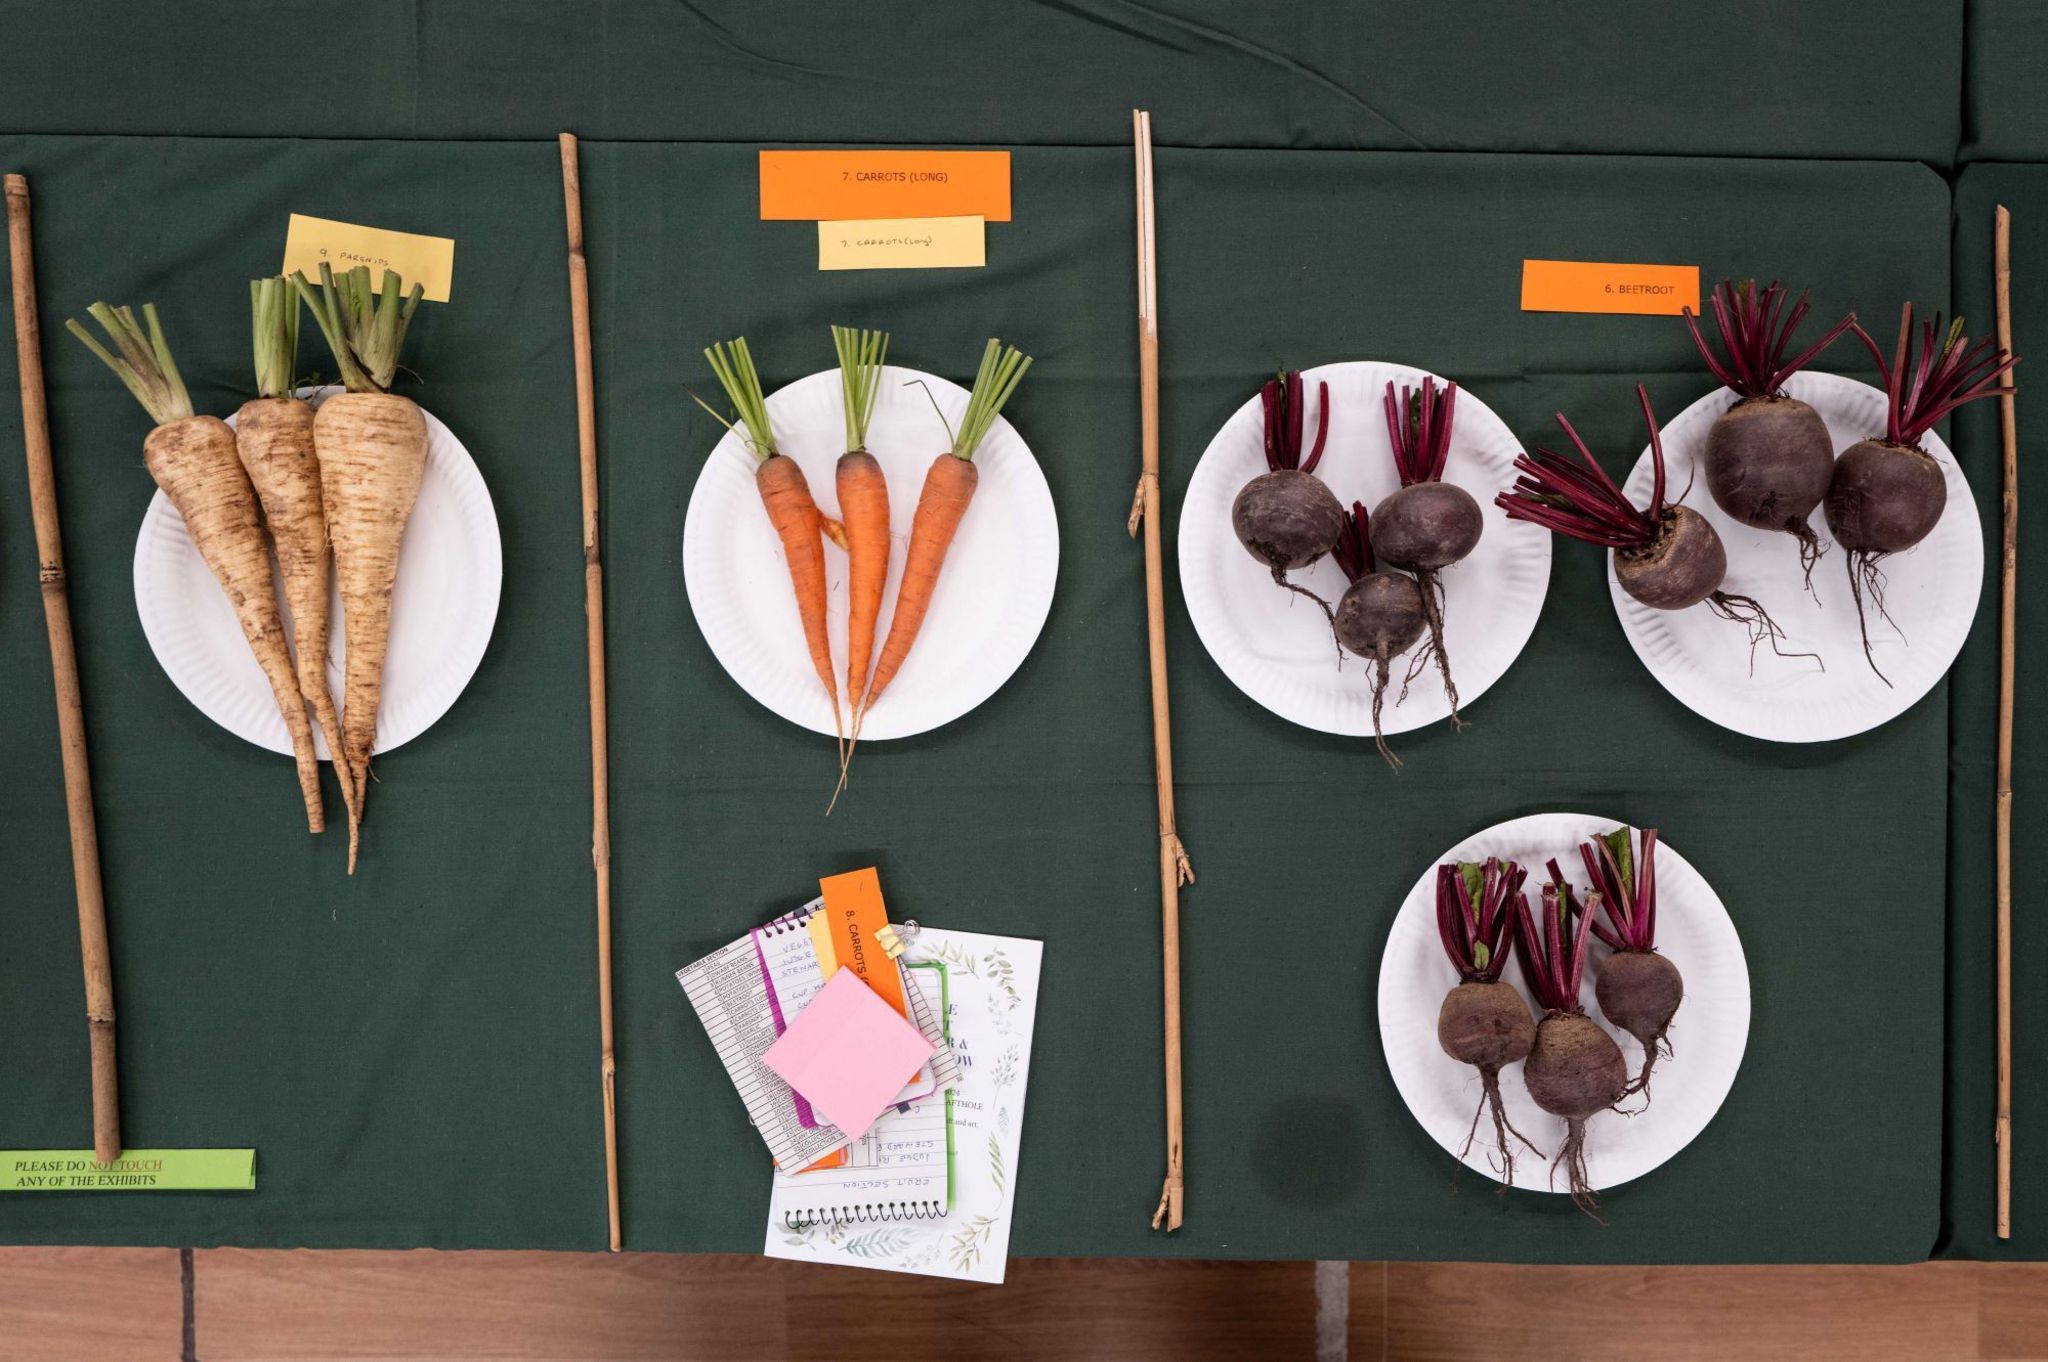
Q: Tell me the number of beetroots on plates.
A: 9